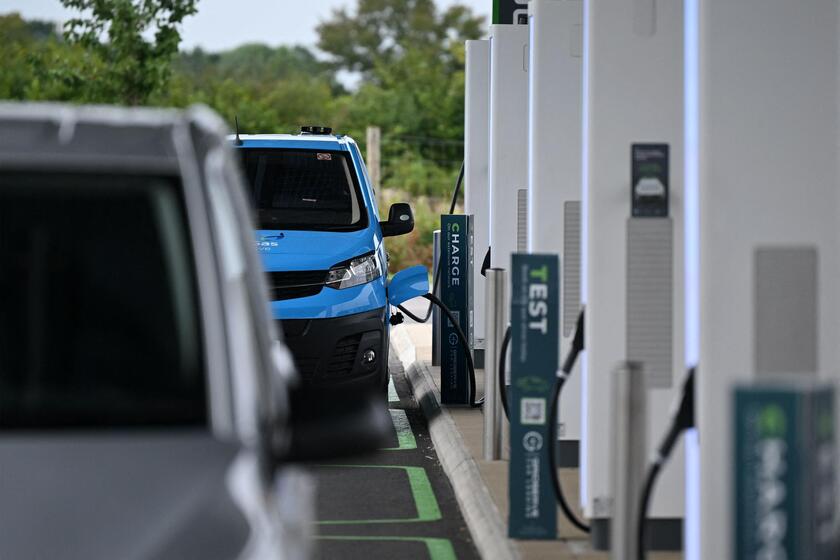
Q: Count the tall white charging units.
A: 5